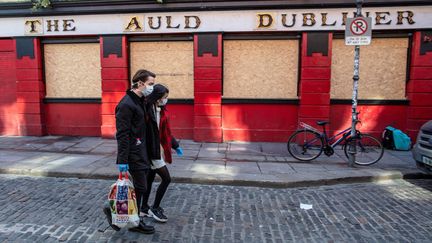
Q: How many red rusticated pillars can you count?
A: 5